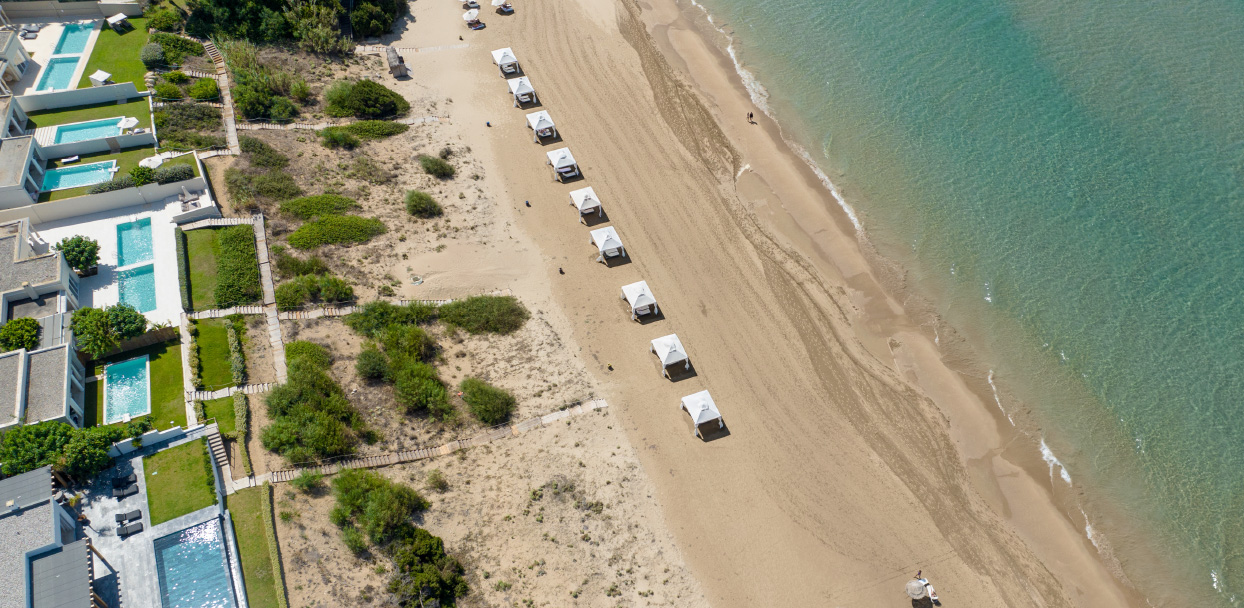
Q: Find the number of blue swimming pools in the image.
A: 8